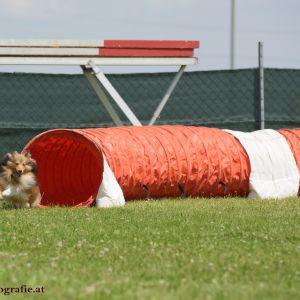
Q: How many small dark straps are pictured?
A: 3